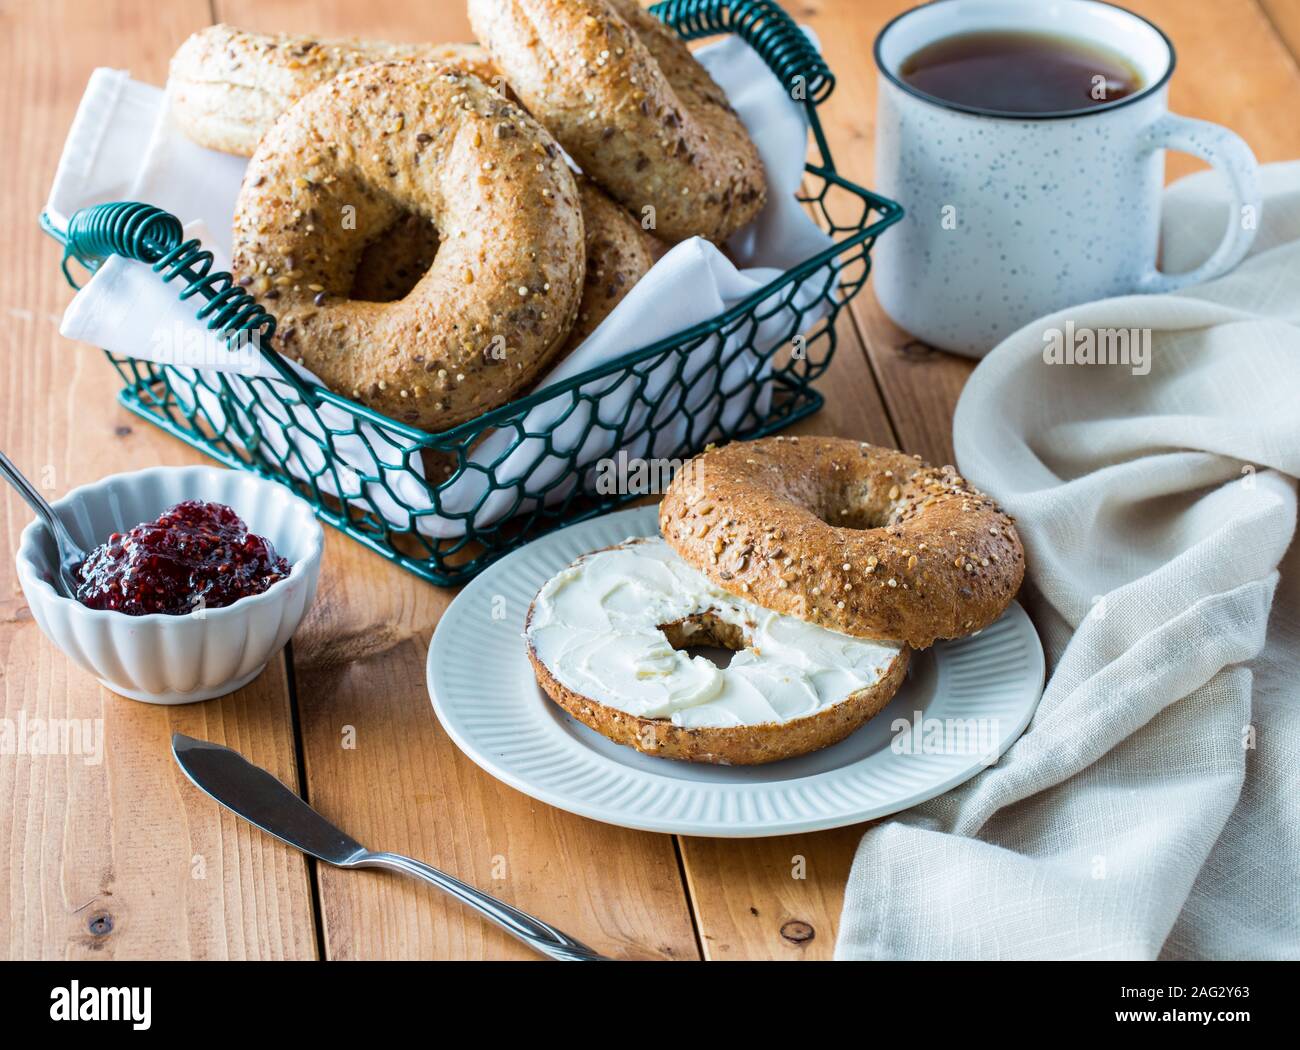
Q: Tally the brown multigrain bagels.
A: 5